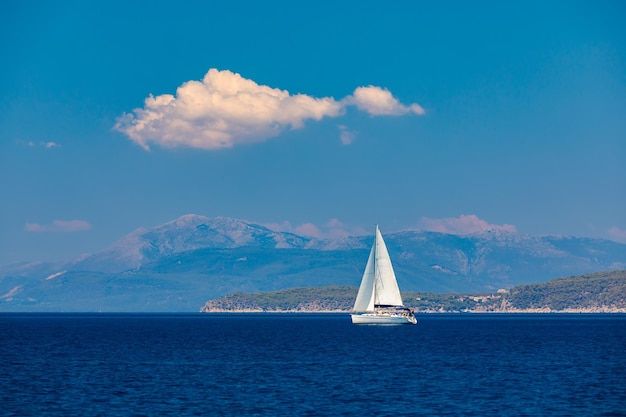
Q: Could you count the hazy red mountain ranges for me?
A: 0